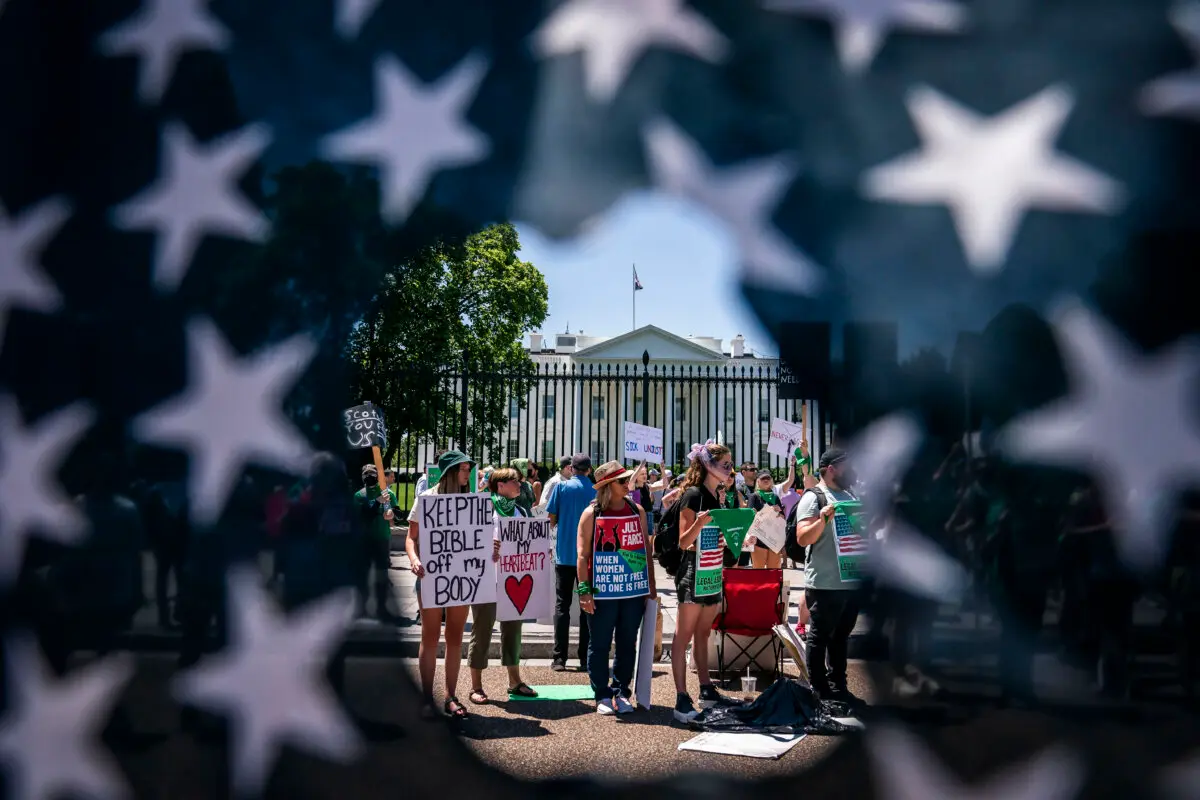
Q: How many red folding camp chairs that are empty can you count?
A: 1